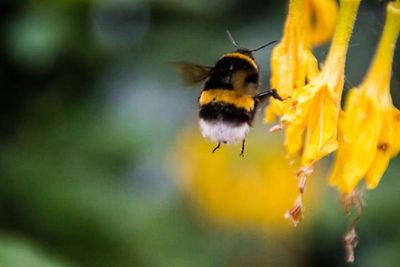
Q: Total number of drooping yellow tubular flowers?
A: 3